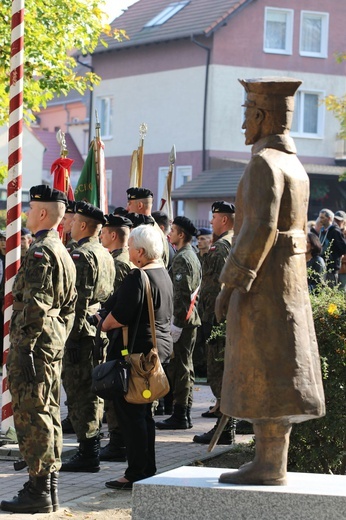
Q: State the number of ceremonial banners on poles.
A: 4